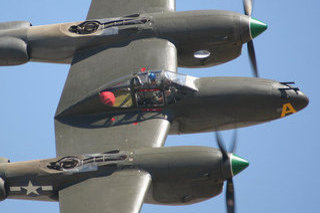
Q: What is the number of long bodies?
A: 3